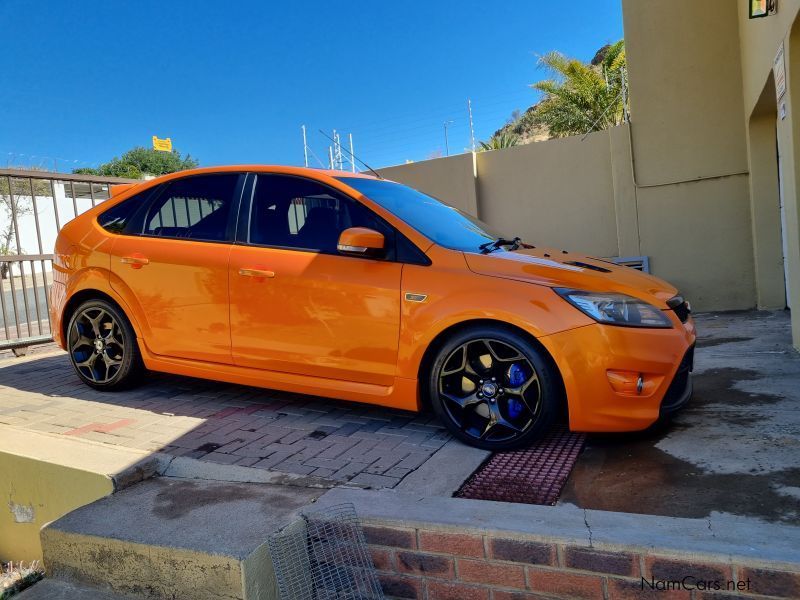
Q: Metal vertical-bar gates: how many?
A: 1